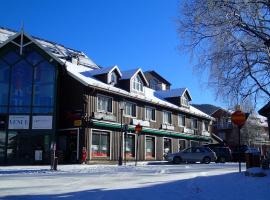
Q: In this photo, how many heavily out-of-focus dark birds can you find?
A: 0